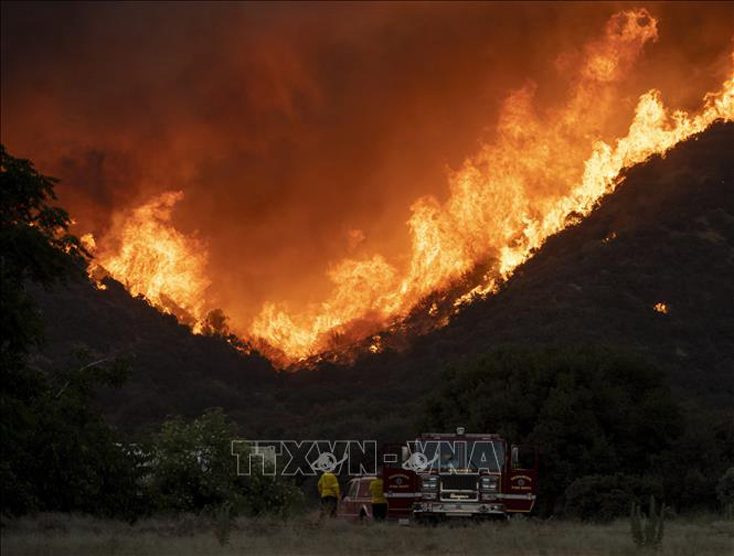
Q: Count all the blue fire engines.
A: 0